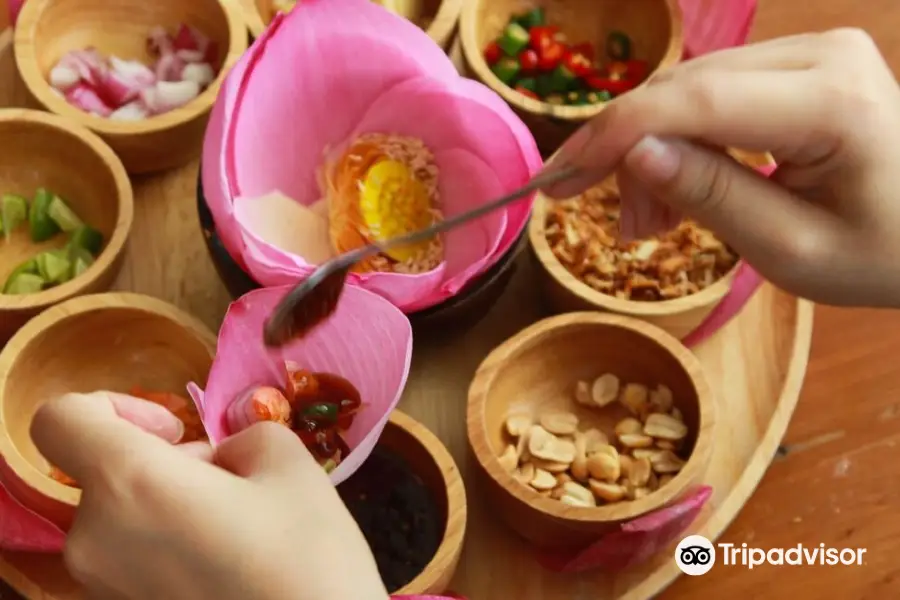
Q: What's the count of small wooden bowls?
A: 8